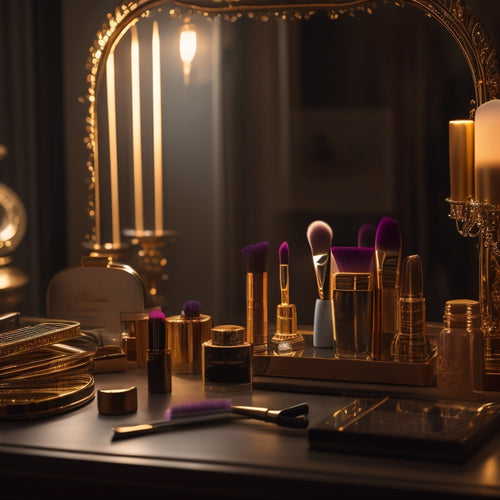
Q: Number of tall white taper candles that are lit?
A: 3